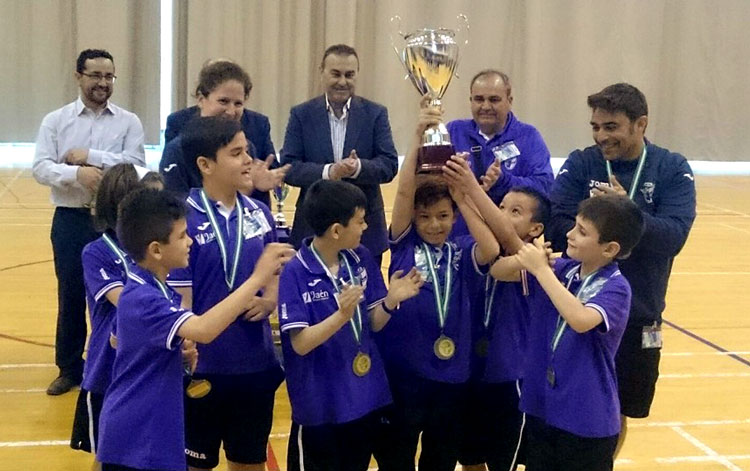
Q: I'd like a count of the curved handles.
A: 2